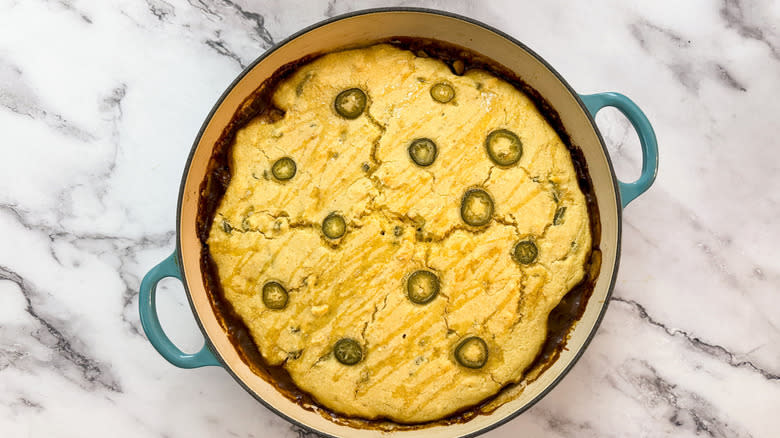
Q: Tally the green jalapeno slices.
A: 12